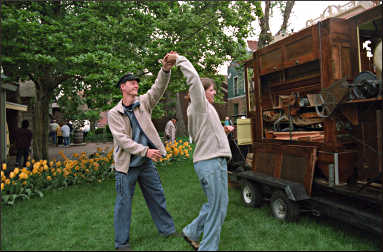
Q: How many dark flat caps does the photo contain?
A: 1